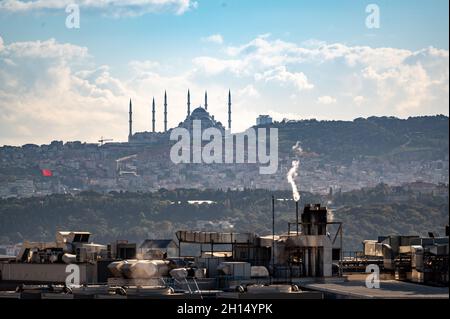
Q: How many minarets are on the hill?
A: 6